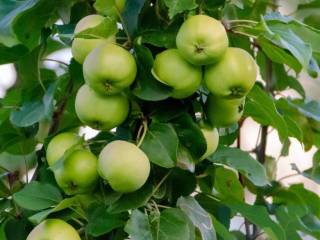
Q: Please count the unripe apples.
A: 12